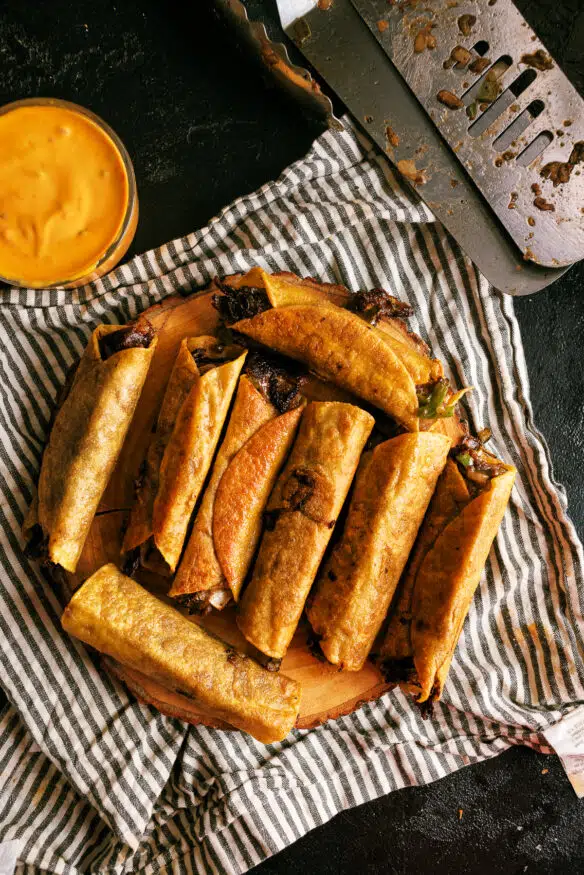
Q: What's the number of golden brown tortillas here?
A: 8